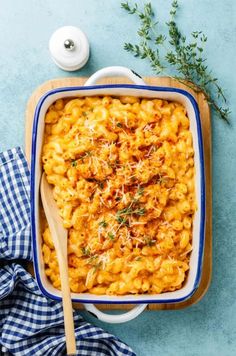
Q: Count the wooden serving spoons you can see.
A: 1